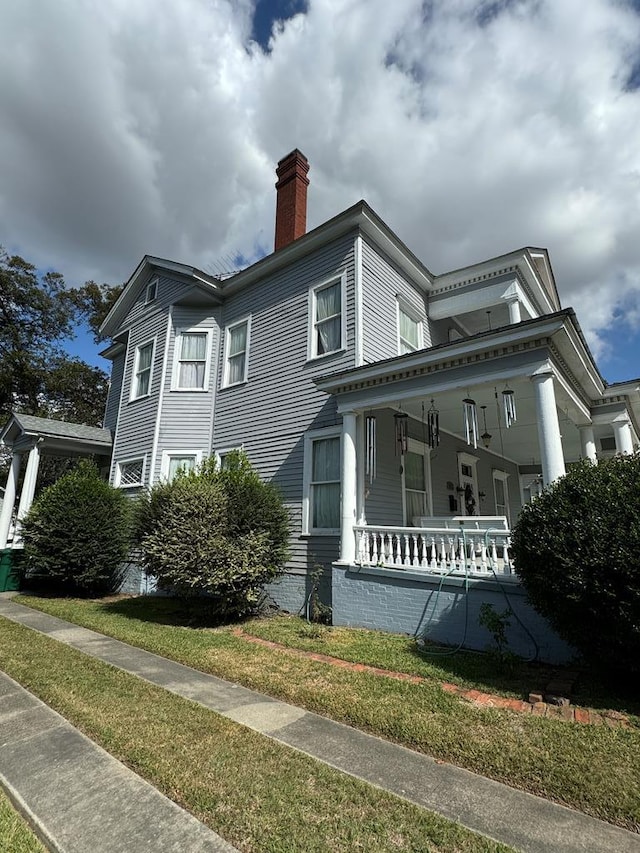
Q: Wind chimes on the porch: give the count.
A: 5